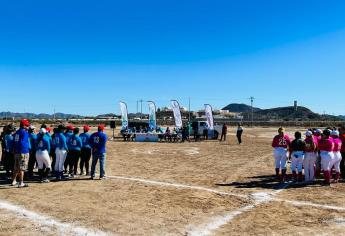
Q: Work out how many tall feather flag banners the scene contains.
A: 4